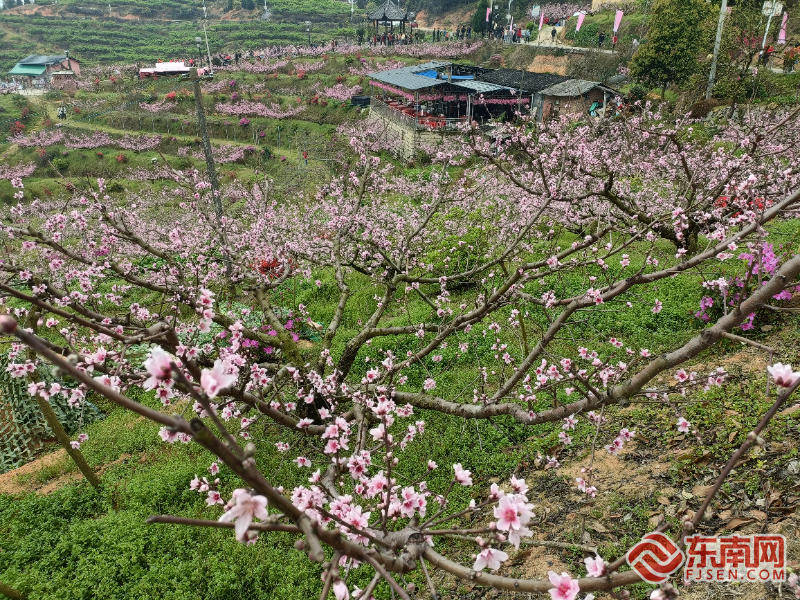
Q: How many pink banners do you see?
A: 6